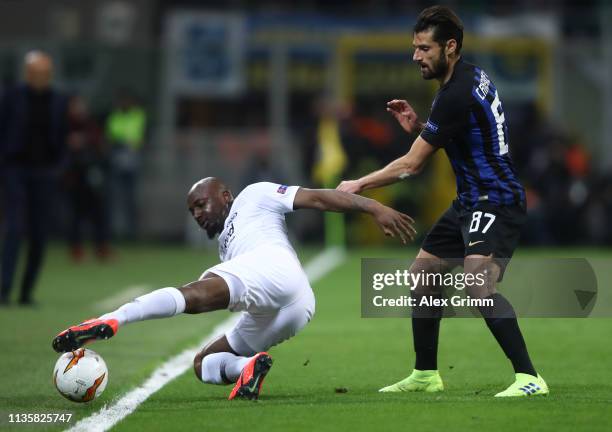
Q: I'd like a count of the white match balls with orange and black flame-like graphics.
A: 1